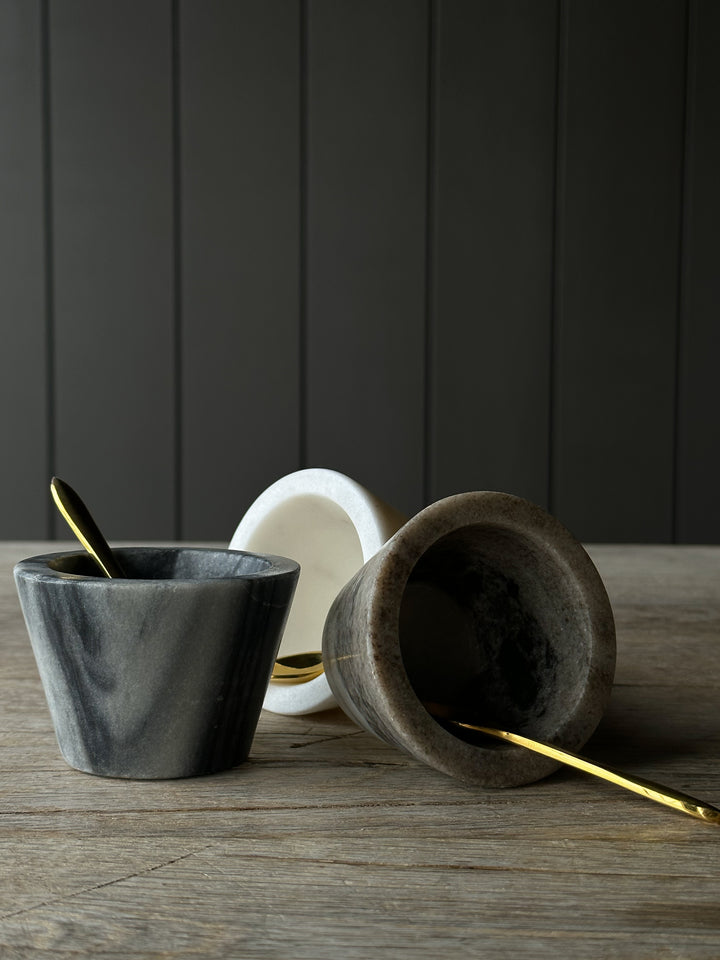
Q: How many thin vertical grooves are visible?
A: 6